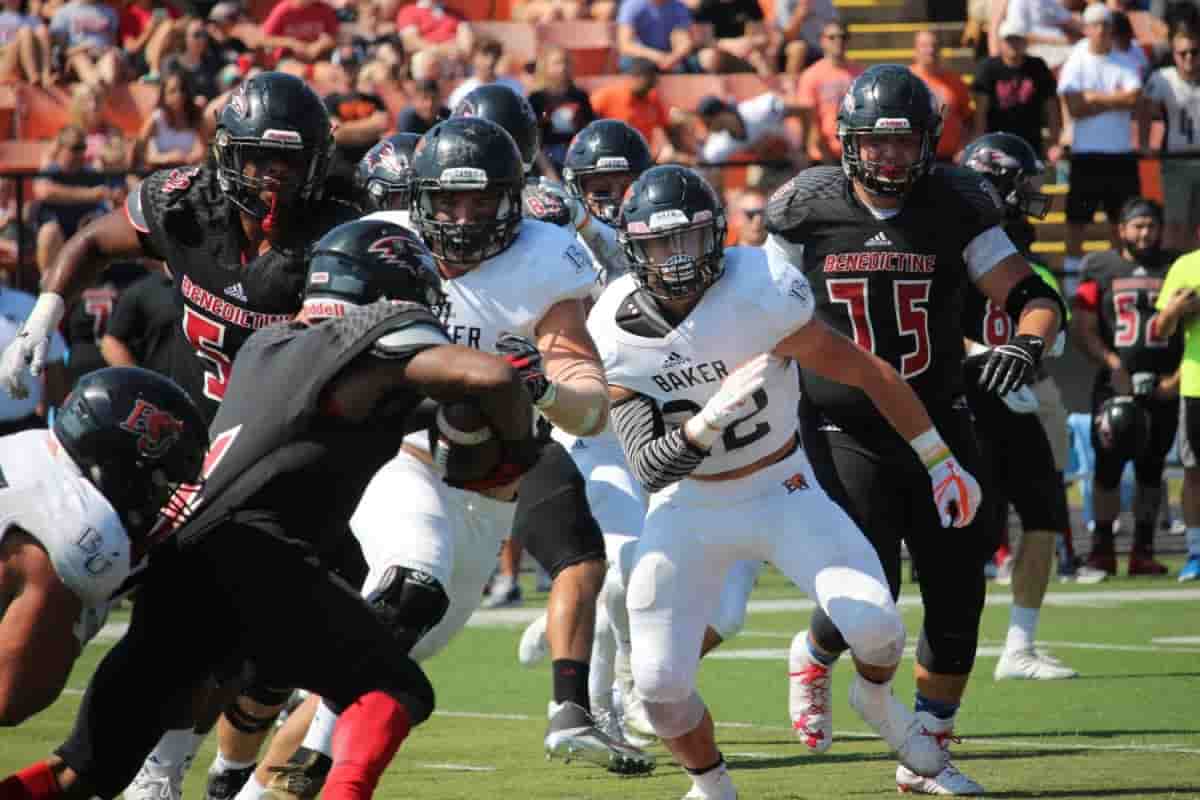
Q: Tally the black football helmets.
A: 11